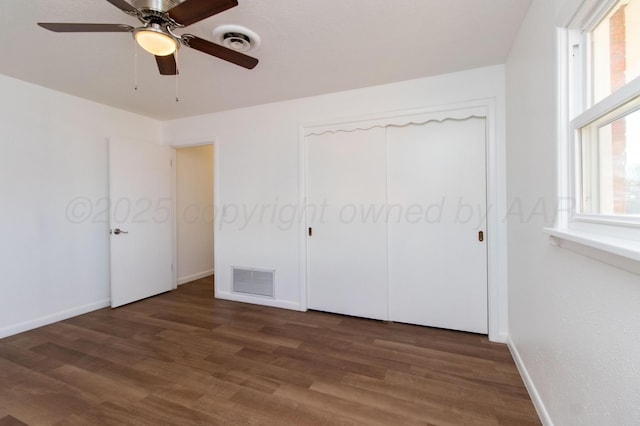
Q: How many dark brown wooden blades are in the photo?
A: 5